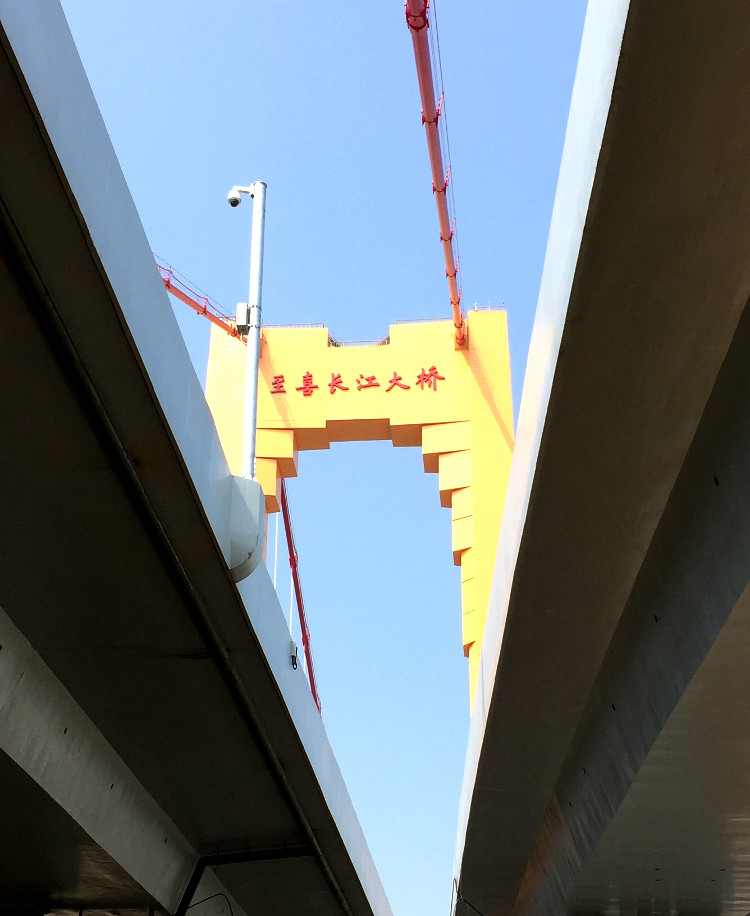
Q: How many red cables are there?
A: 3